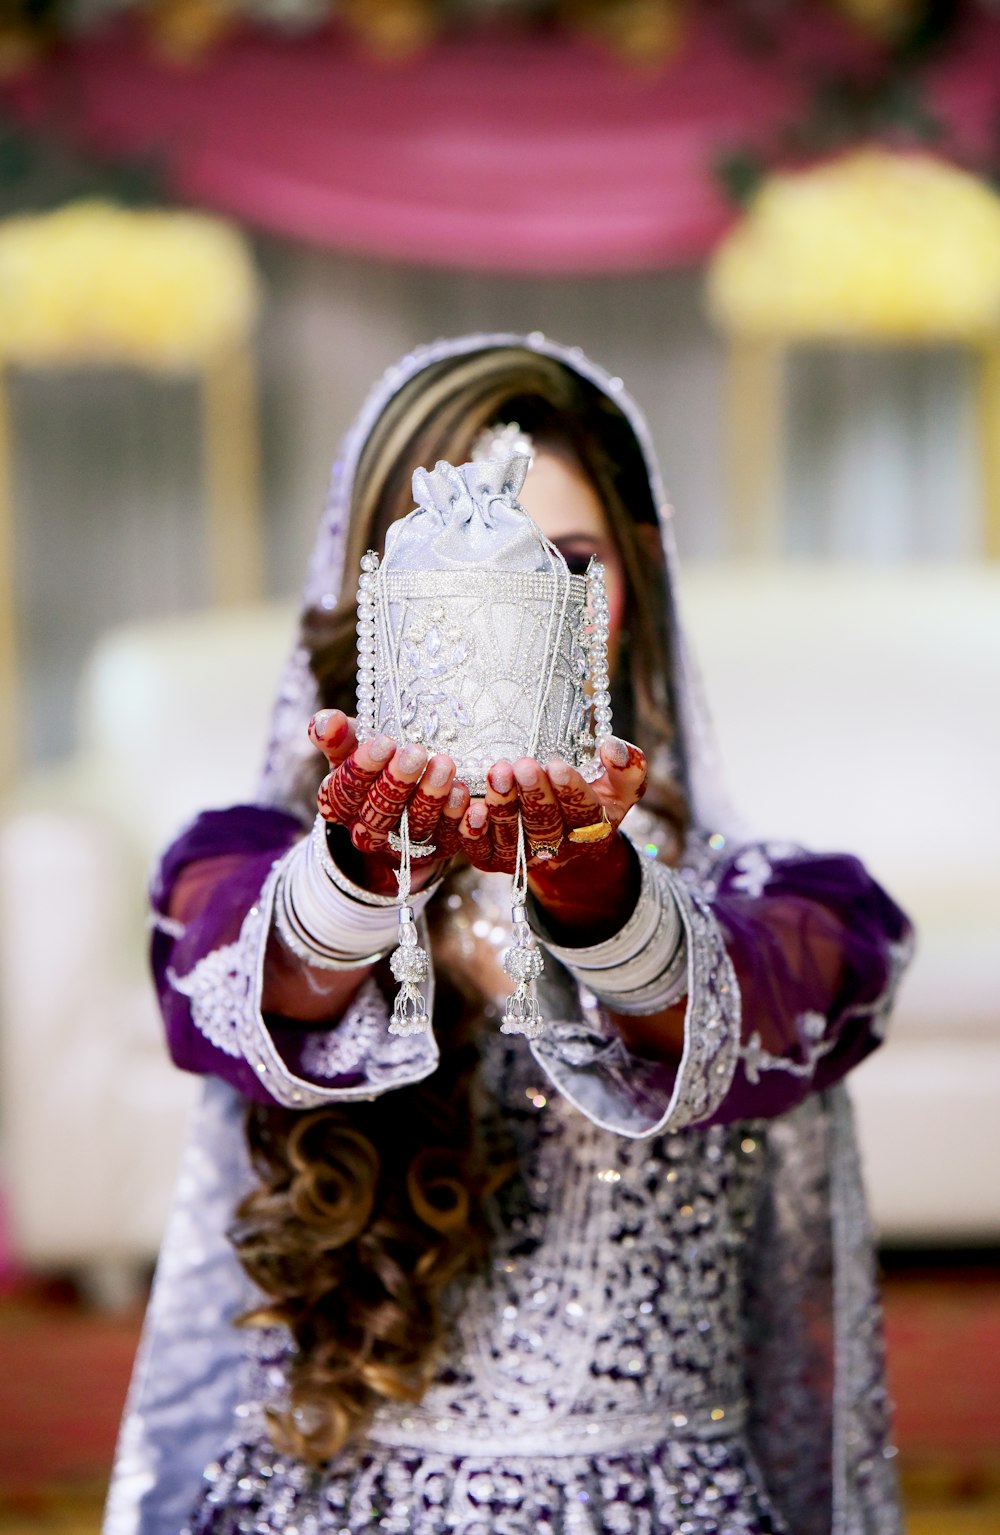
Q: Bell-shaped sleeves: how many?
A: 2